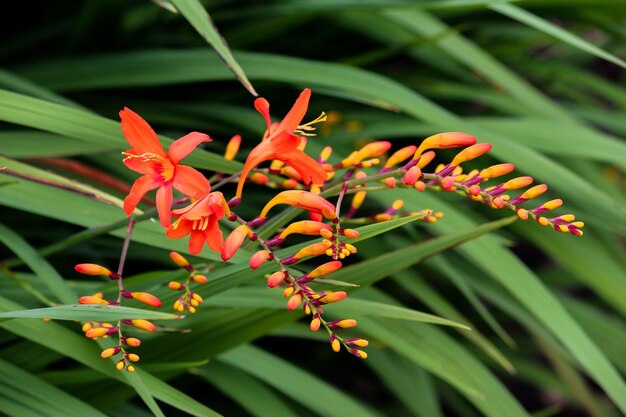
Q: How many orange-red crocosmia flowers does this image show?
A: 3